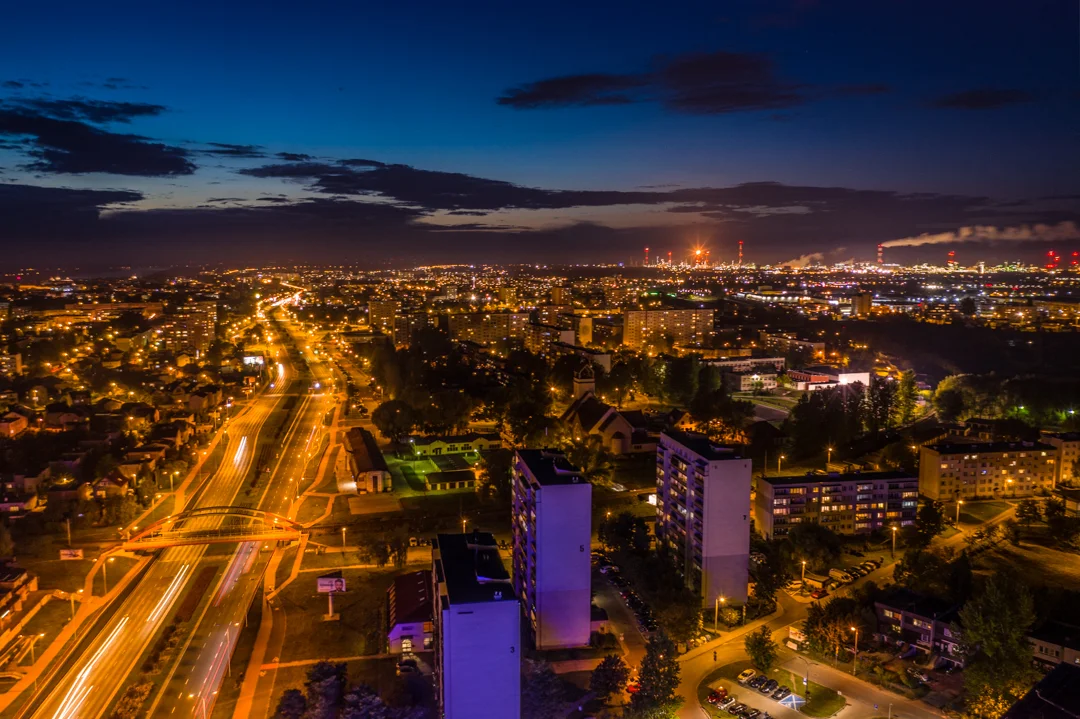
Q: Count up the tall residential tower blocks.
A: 3